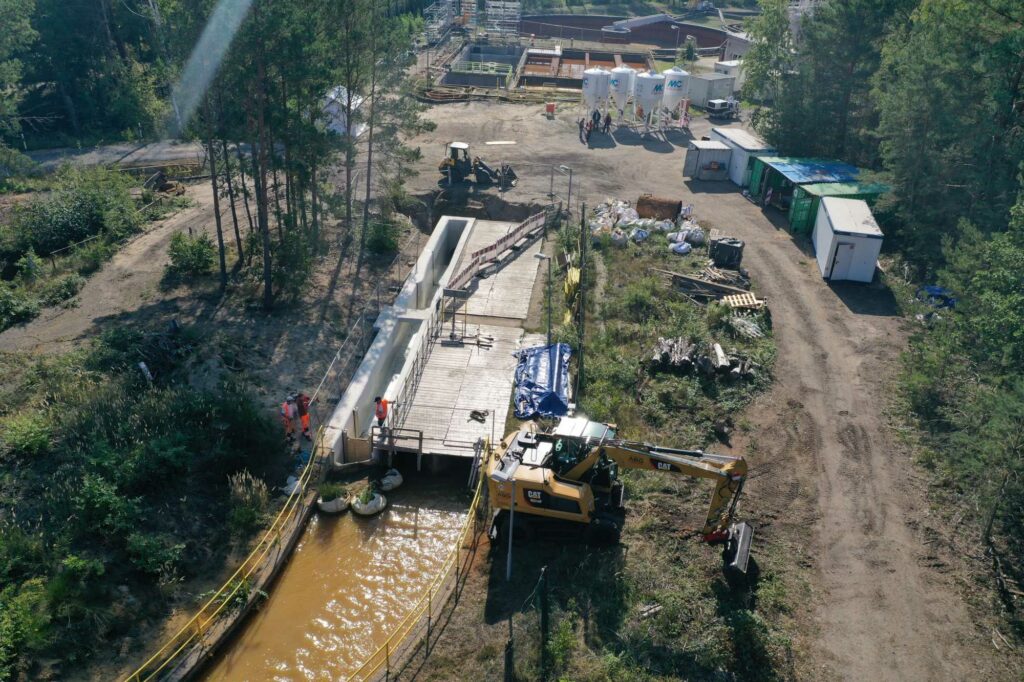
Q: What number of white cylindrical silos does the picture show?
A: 4